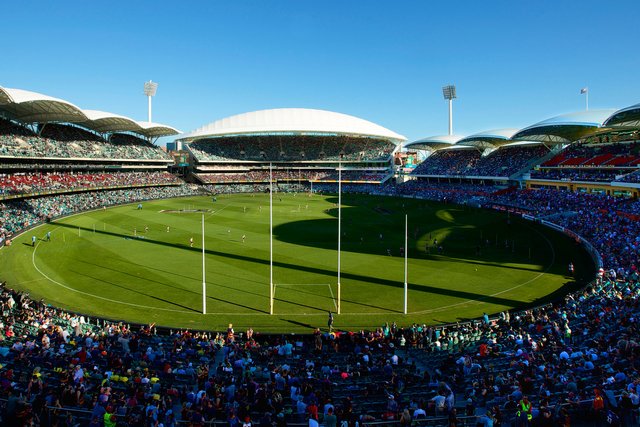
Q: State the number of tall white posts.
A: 4